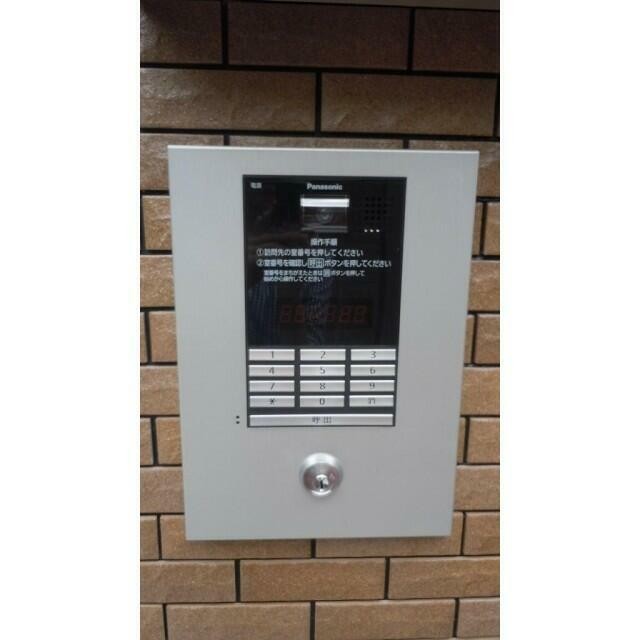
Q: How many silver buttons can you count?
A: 13